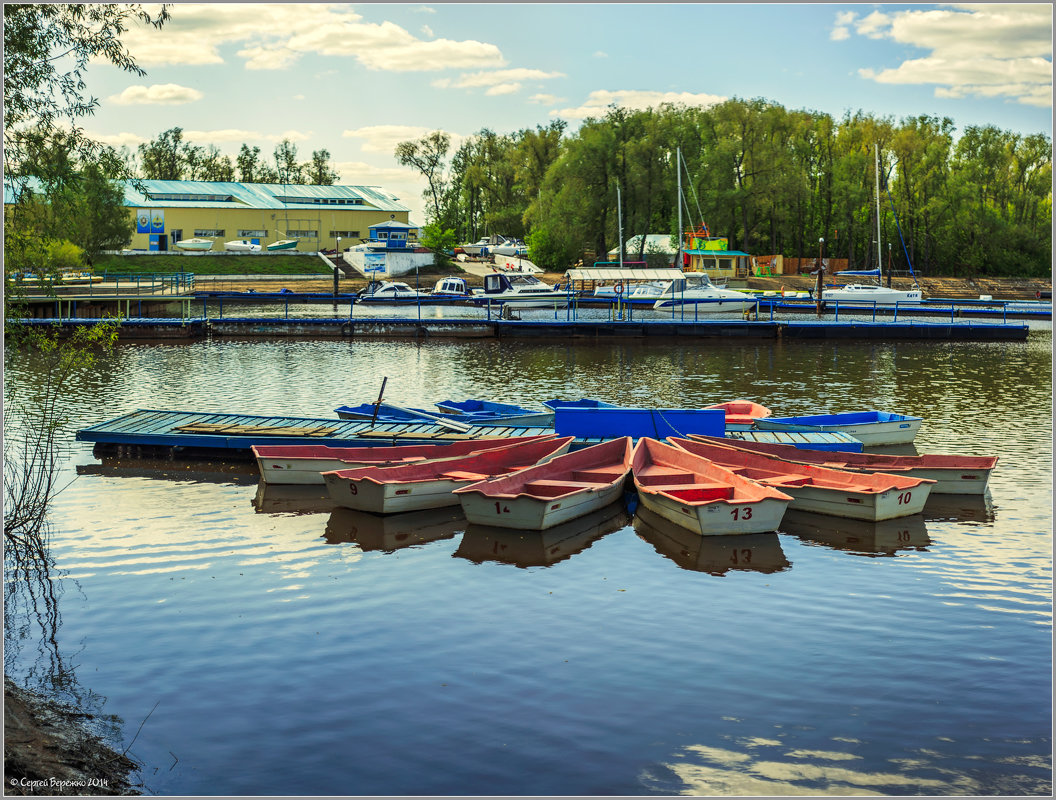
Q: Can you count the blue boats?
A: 4